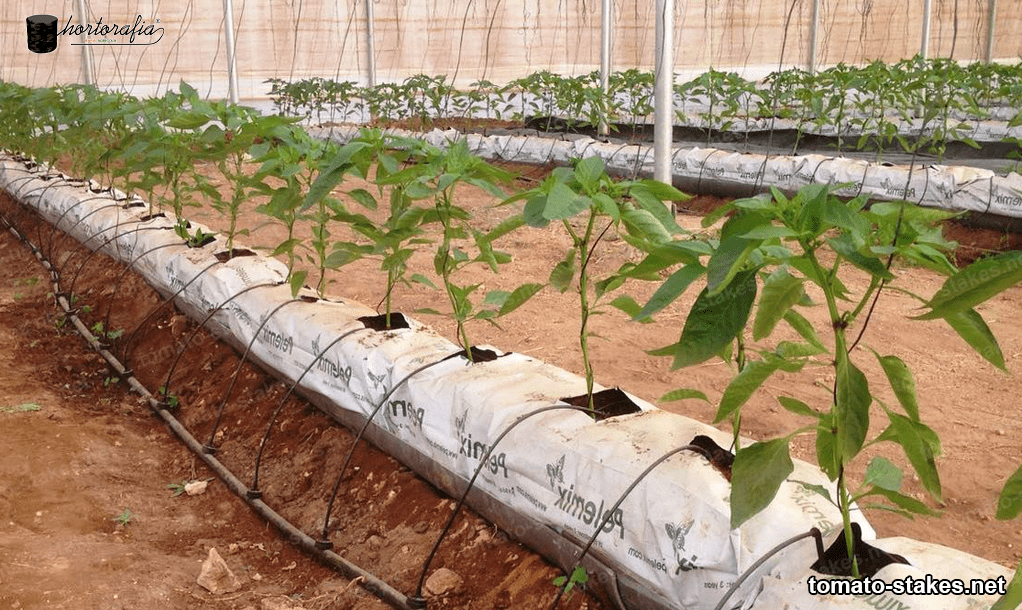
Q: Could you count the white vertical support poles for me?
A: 8